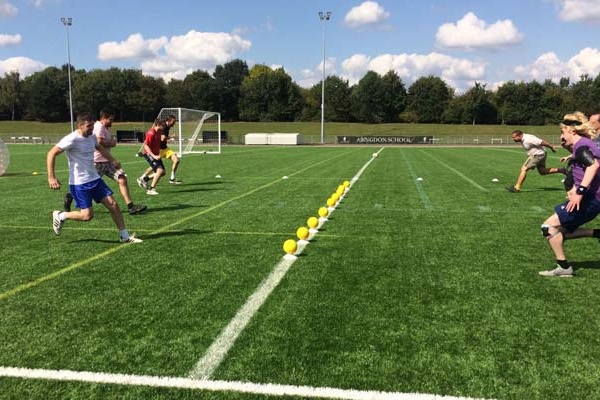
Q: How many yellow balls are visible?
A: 9